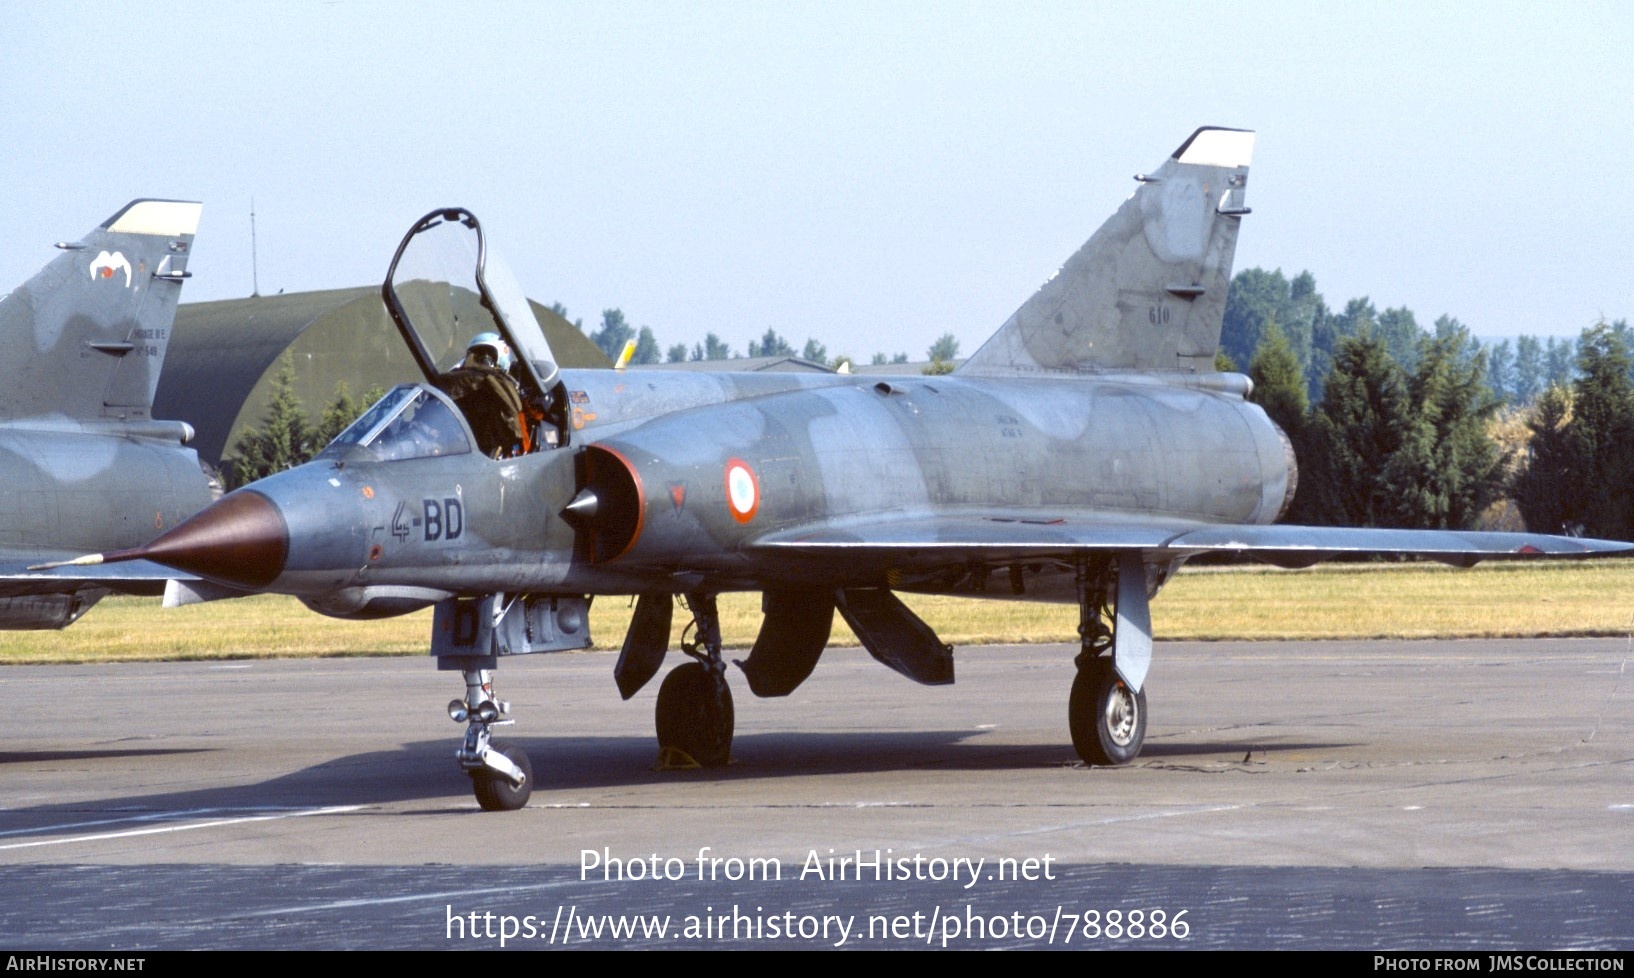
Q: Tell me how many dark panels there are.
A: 3